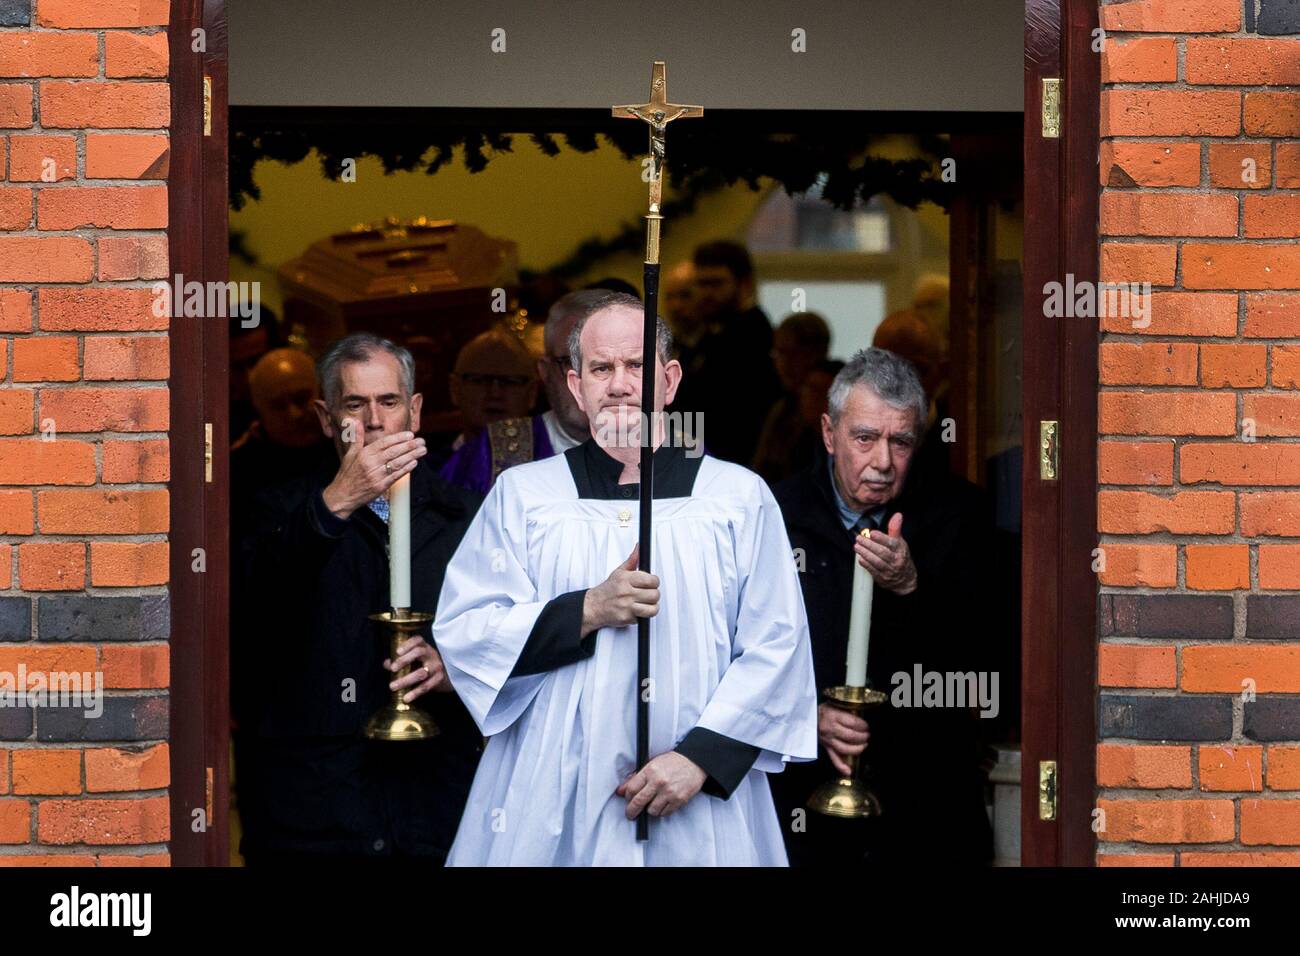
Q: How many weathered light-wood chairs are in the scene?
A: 0